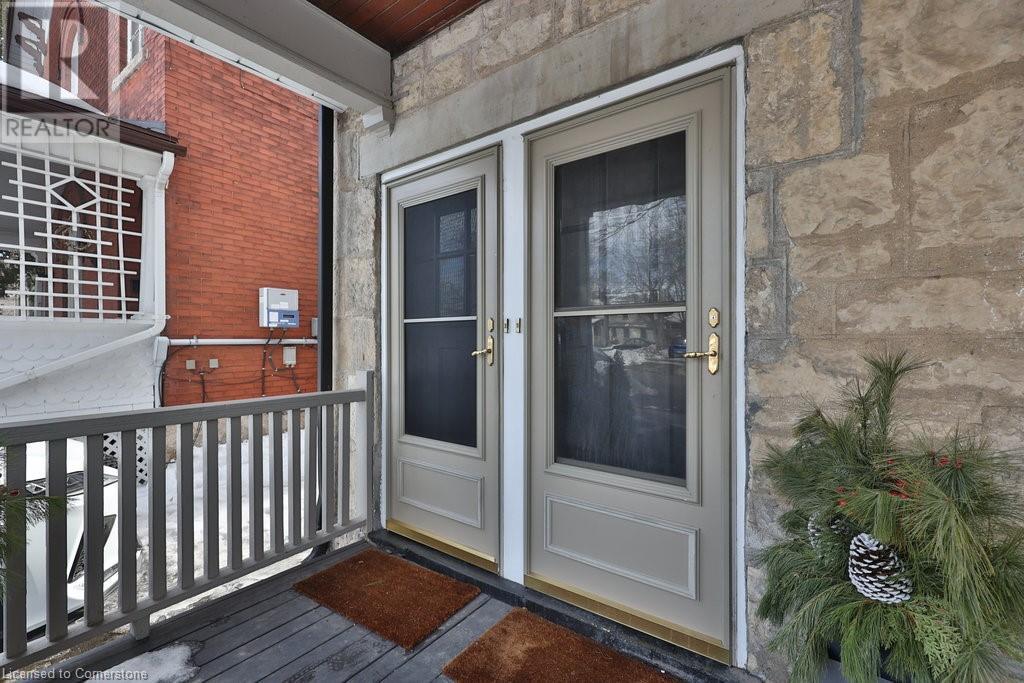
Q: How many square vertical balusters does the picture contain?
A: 14